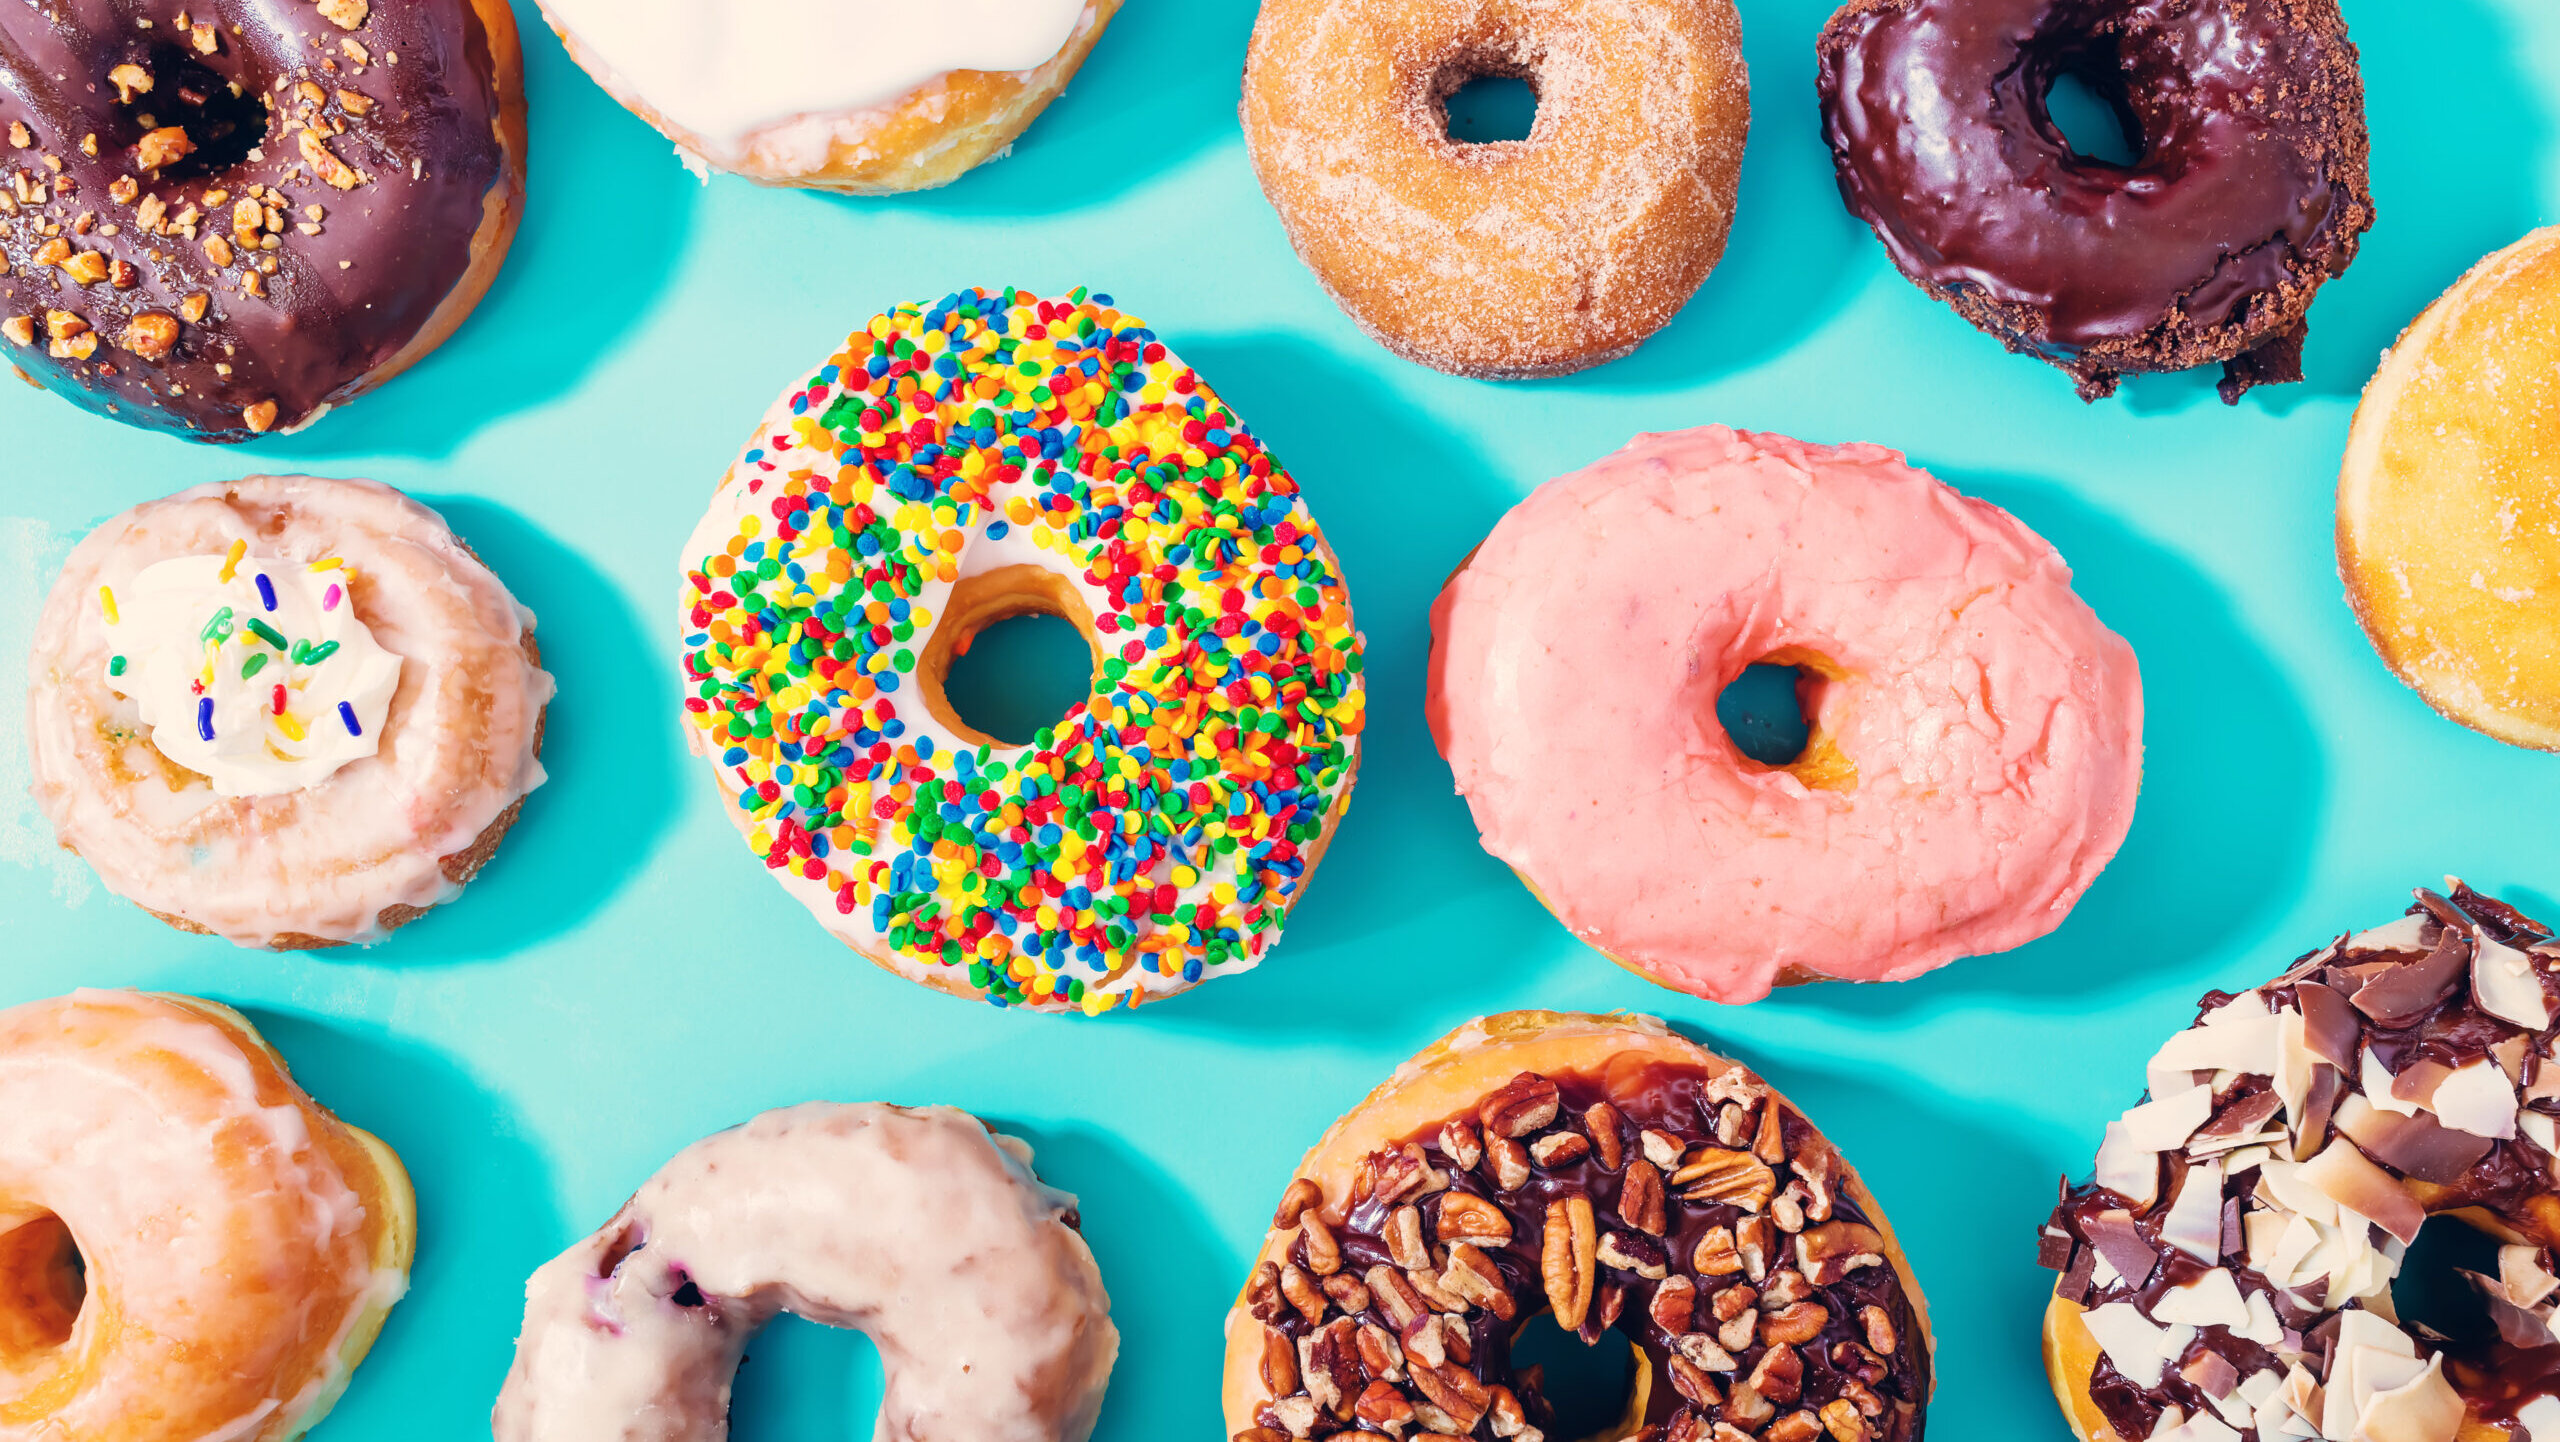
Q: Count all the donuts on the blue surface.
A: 12